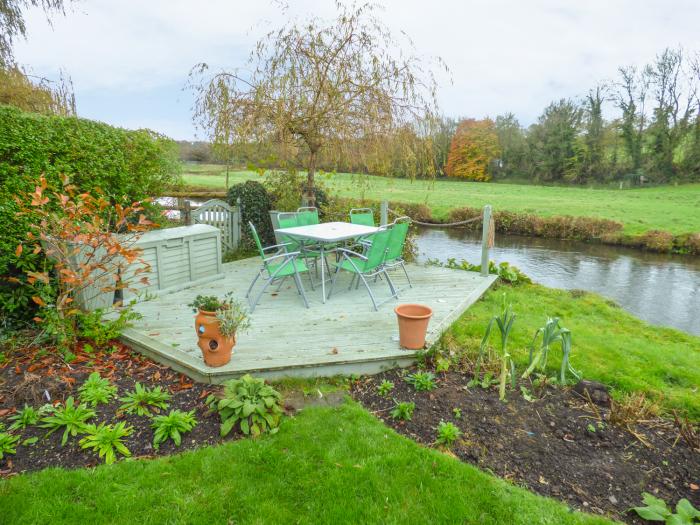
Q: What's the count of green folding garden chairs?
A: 6